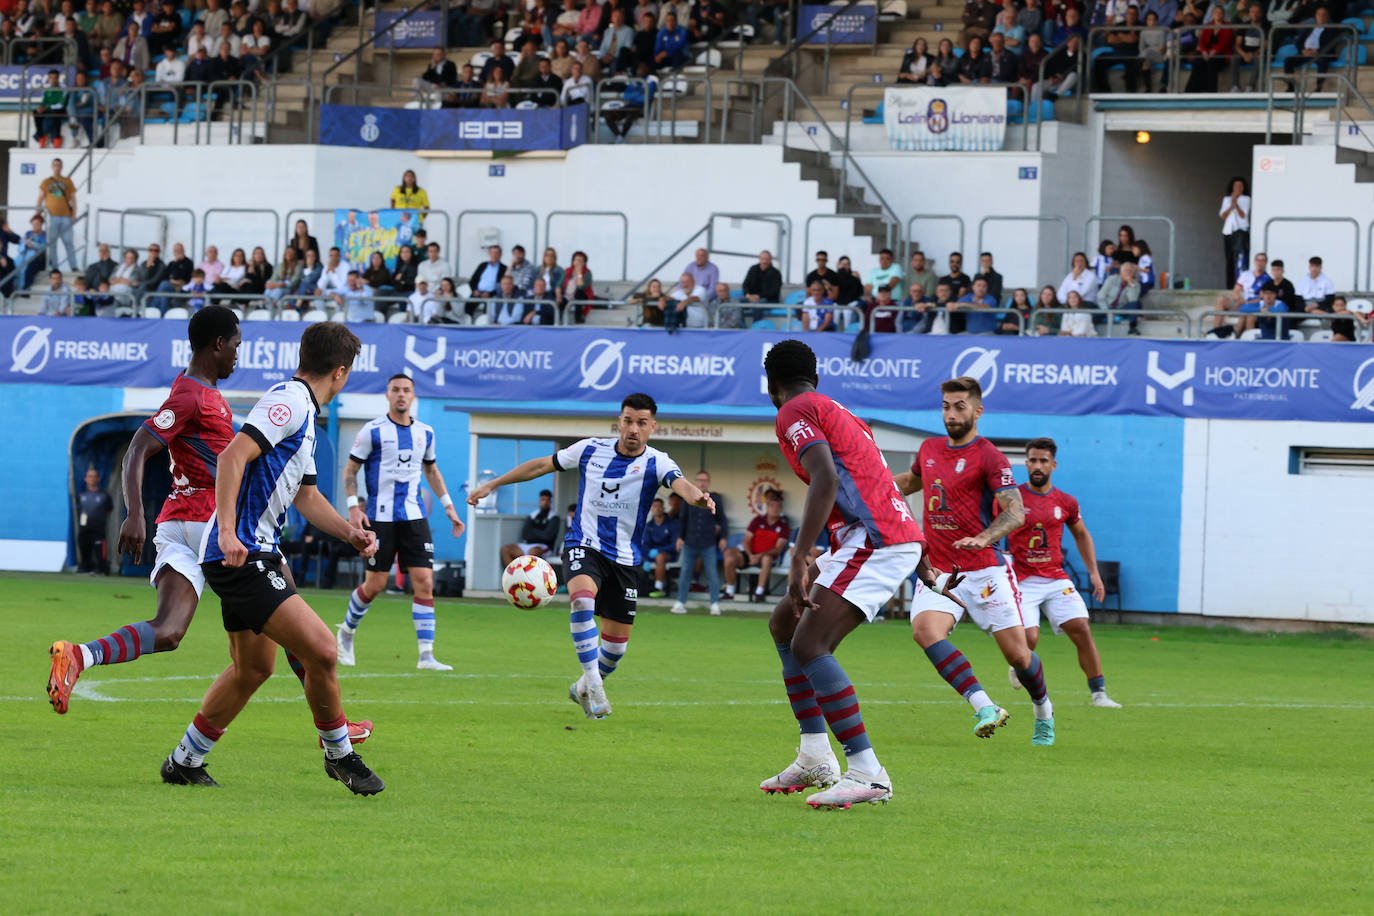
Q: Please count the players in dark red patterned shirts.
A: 4